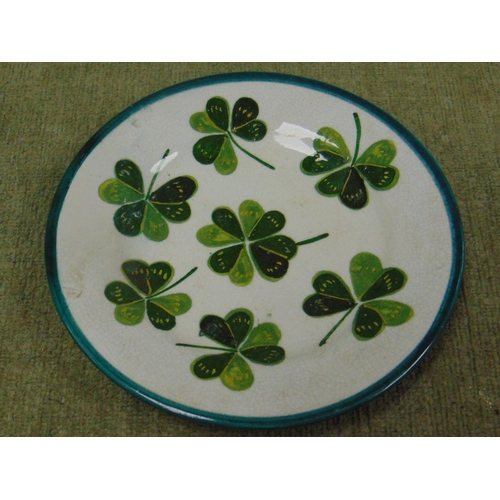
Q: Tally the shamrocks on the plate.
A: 7